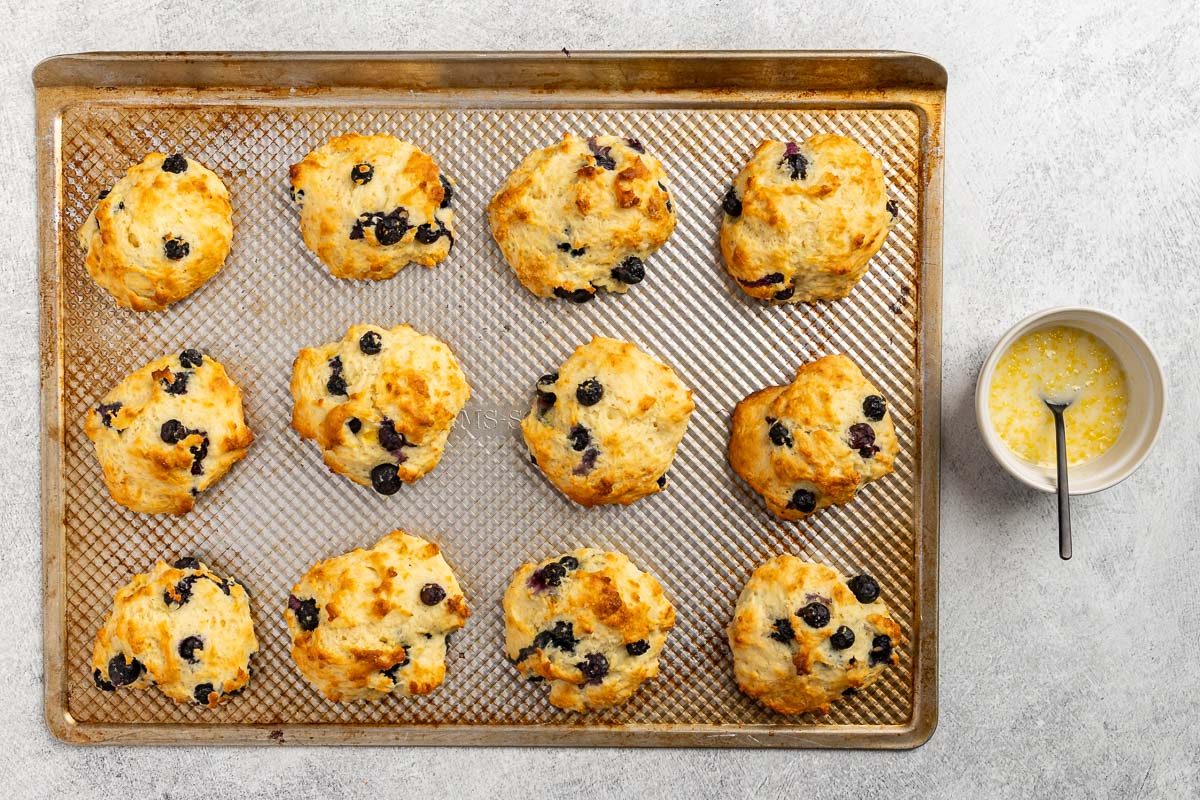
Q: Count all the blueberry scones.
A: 12